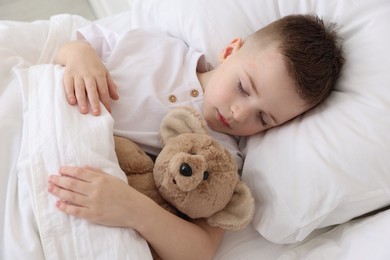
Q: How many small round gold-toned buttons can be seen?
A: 2